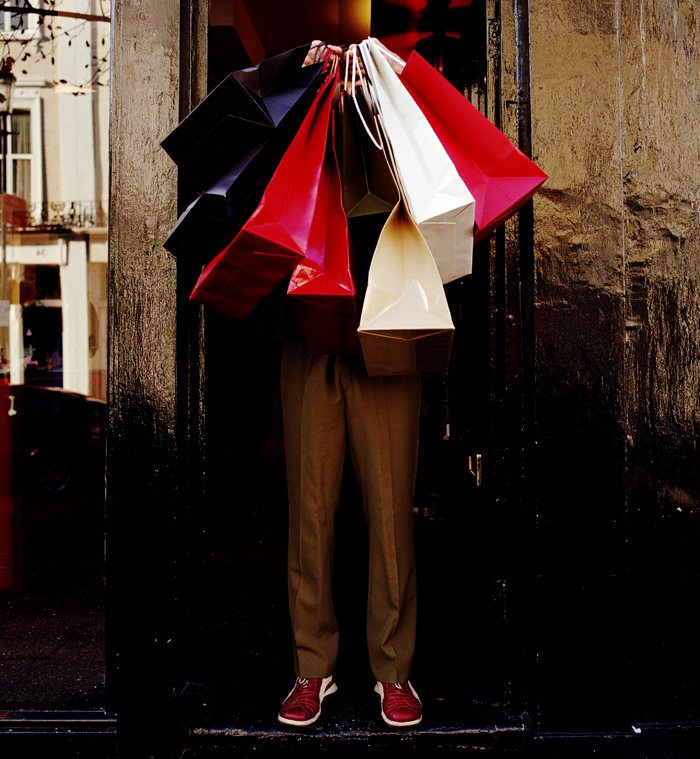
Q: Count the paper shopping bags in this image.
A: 8